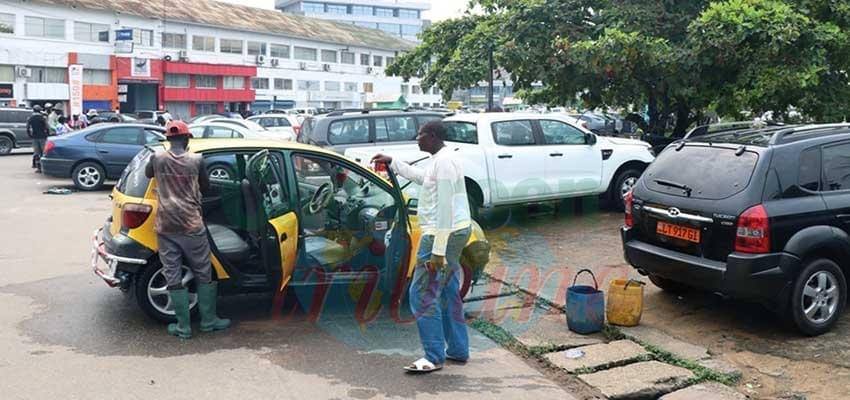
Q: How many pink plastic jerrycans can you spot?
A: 0